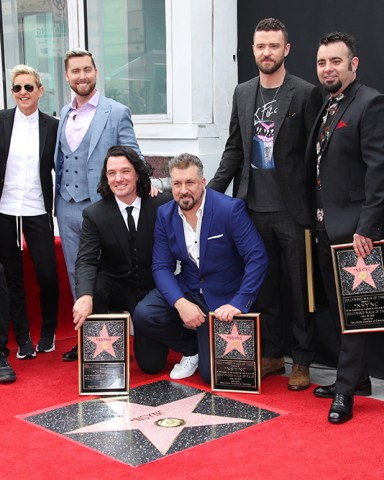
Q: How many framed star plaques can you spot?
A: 3